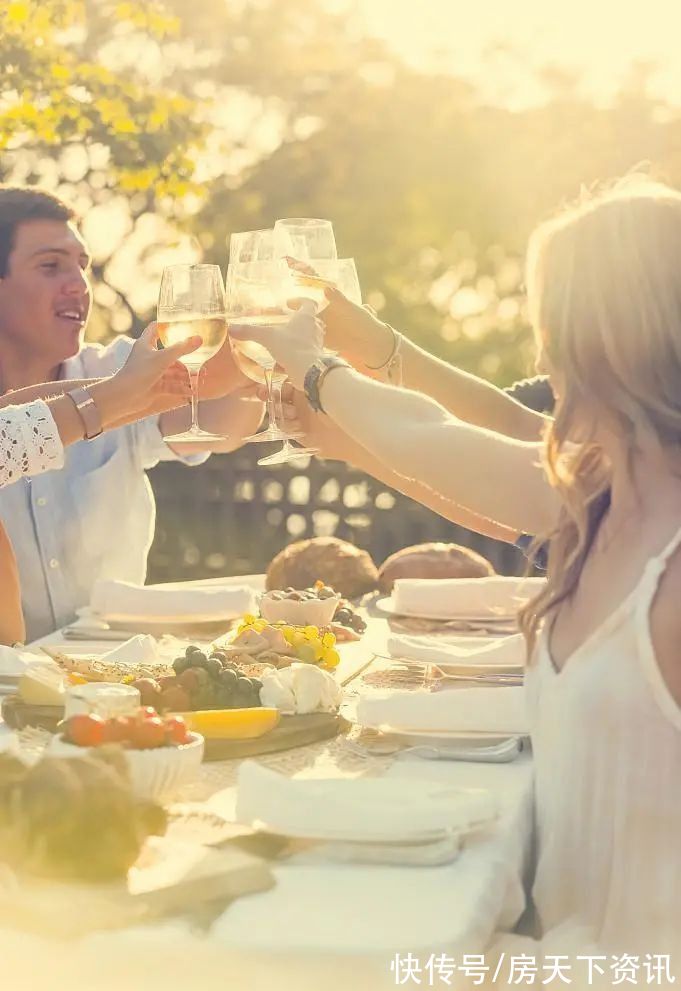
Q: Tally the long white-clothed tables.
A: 1